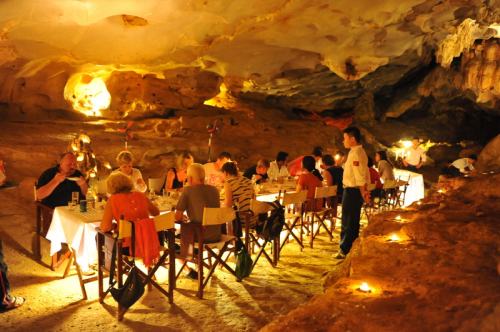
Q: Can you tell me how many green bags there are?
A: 1